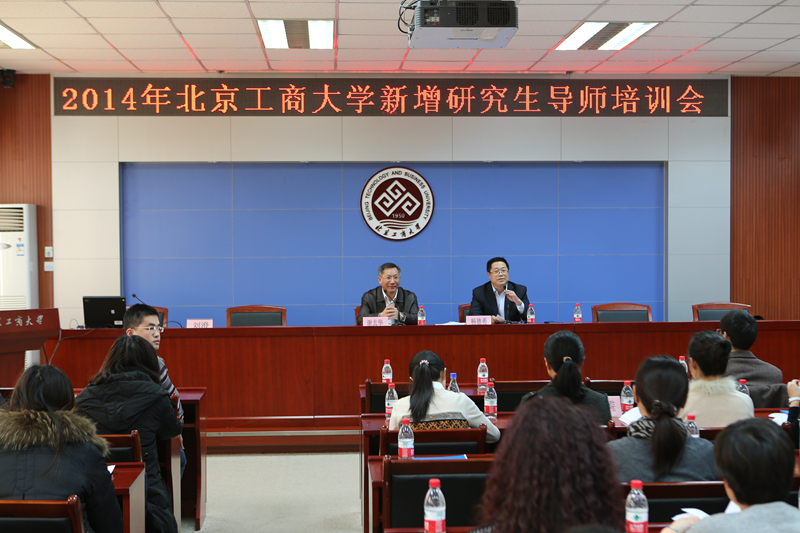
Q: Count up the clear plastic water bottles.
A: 15